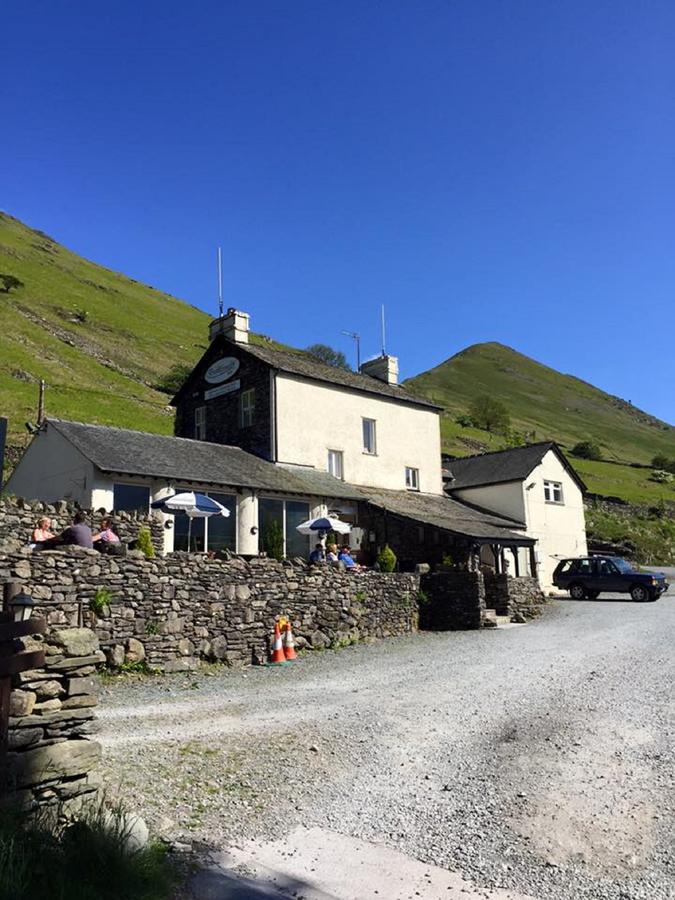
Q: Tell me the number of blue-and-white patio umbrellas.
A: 2